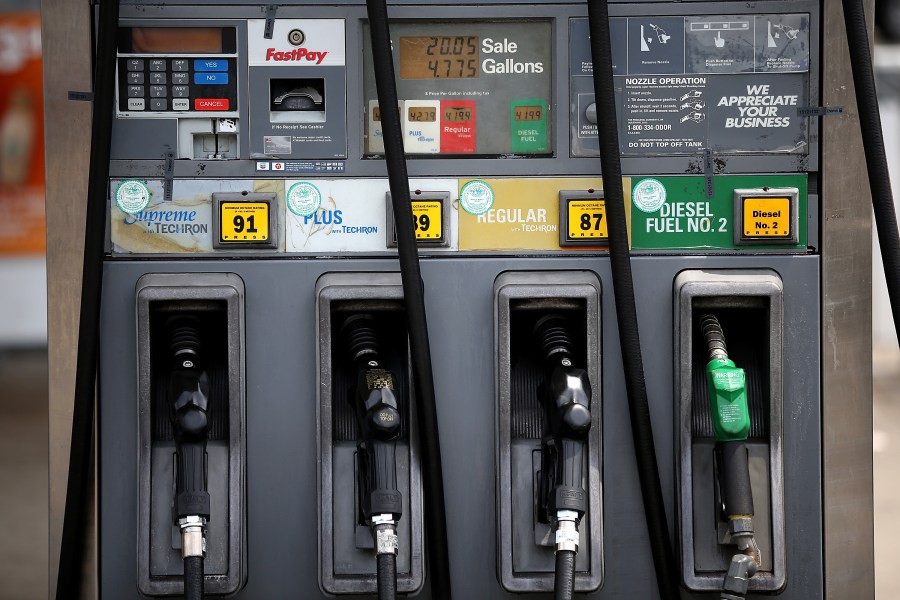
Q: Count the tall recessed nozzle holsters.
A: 4